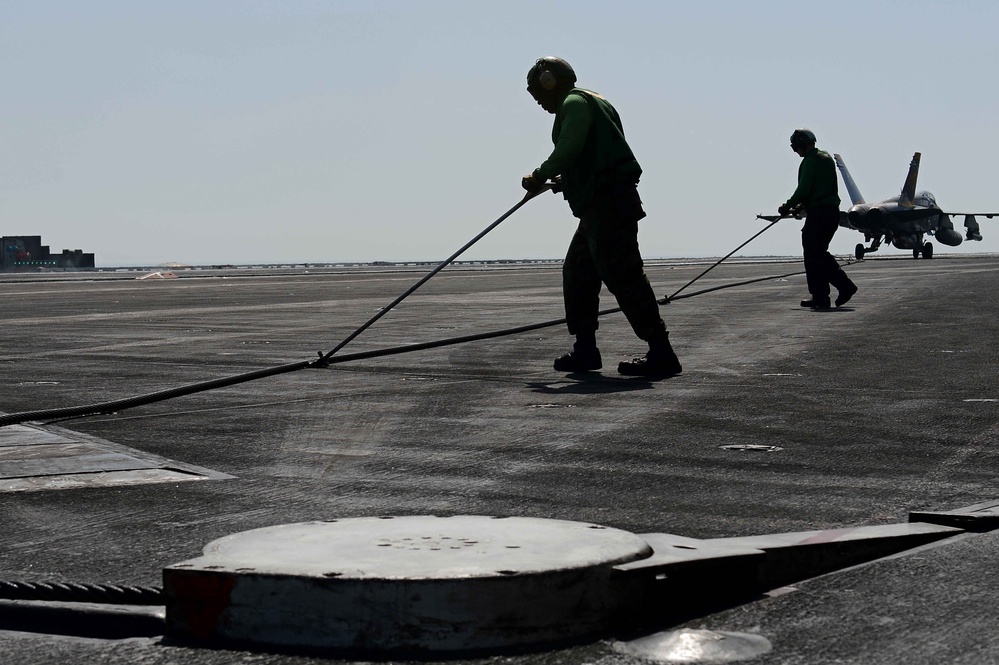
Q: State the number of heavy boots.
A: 4